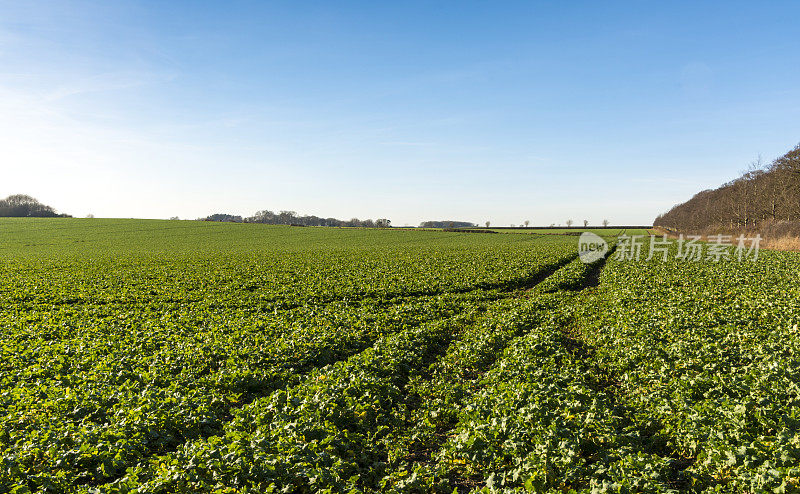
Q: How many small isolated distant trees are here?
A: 5